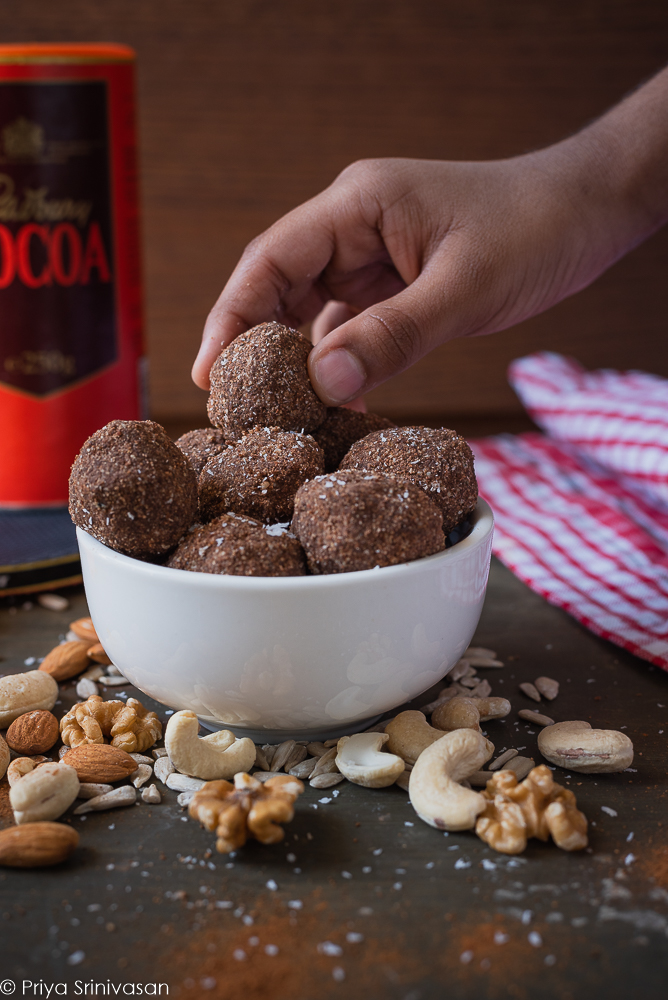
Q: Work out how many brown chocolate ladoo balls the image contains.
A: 8